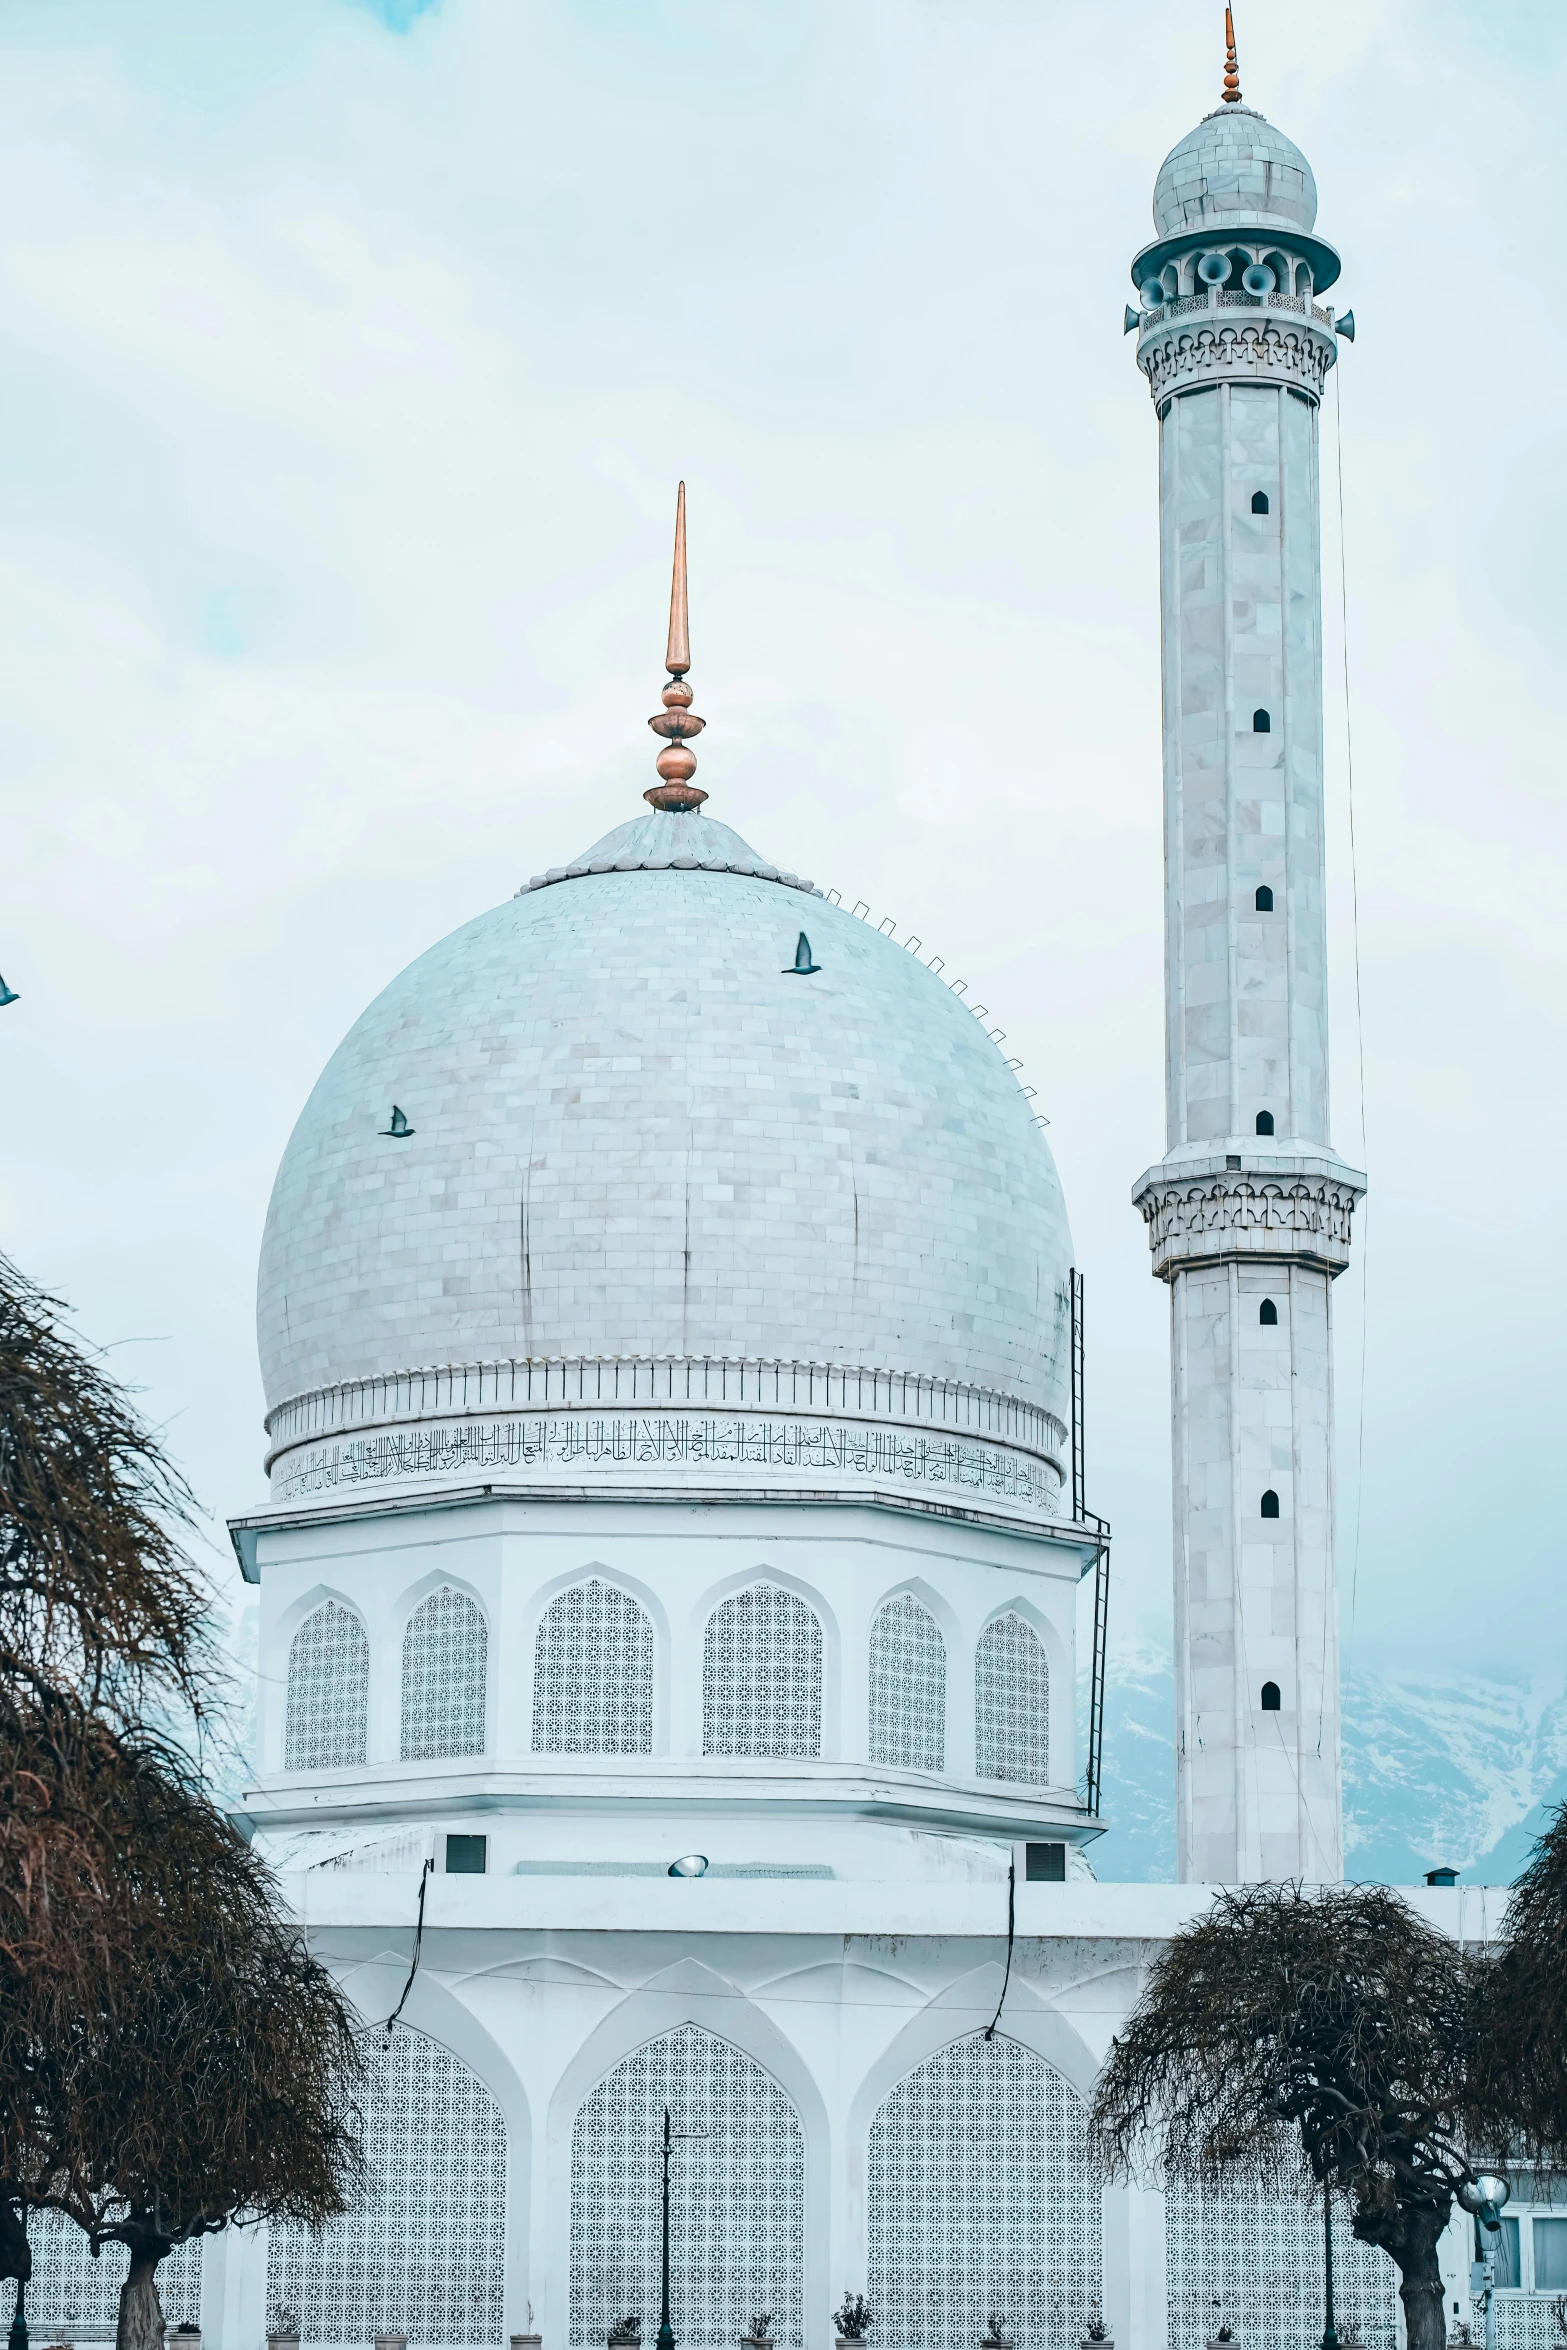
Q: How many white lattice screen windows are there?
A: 11